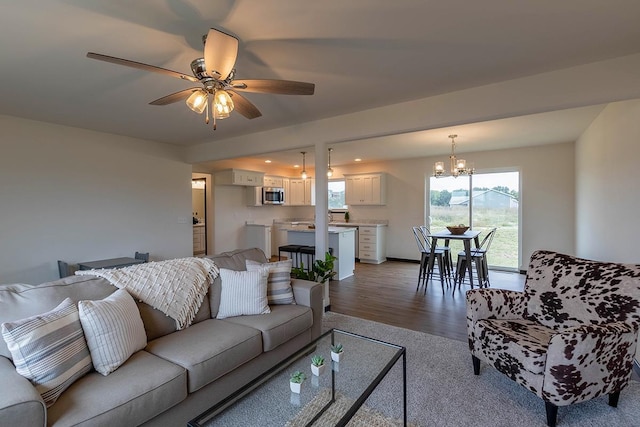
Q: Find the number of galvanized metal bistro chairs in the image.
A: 4